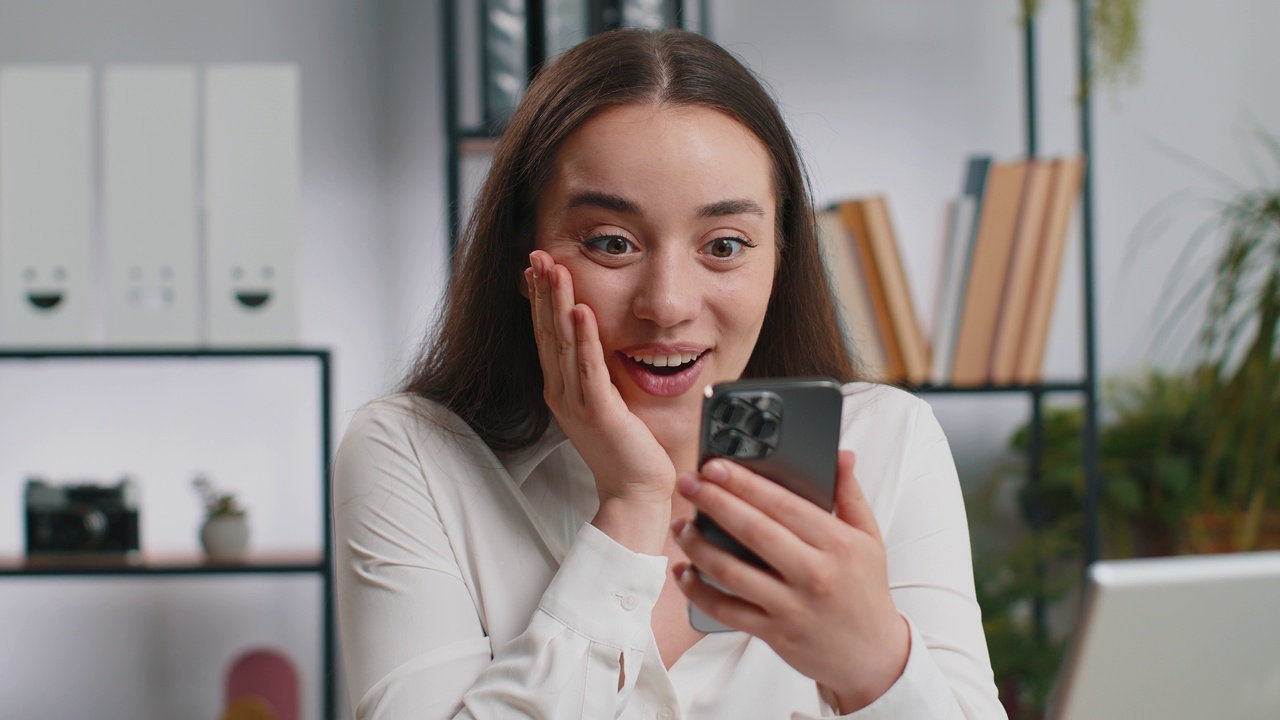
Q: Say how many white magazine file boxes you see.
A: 3